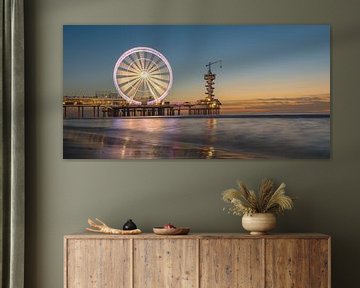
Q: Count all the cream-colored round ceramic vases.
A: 1